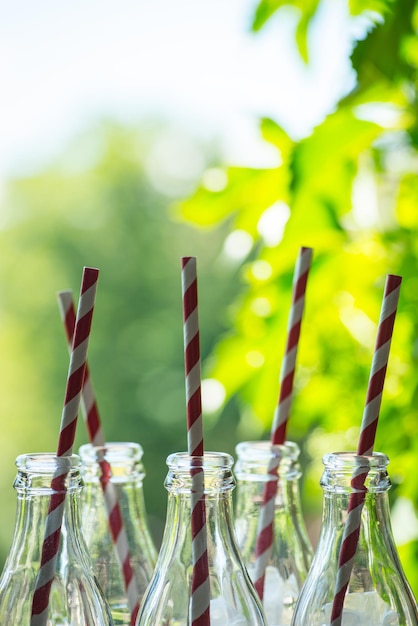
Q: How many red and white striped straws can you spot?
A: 5